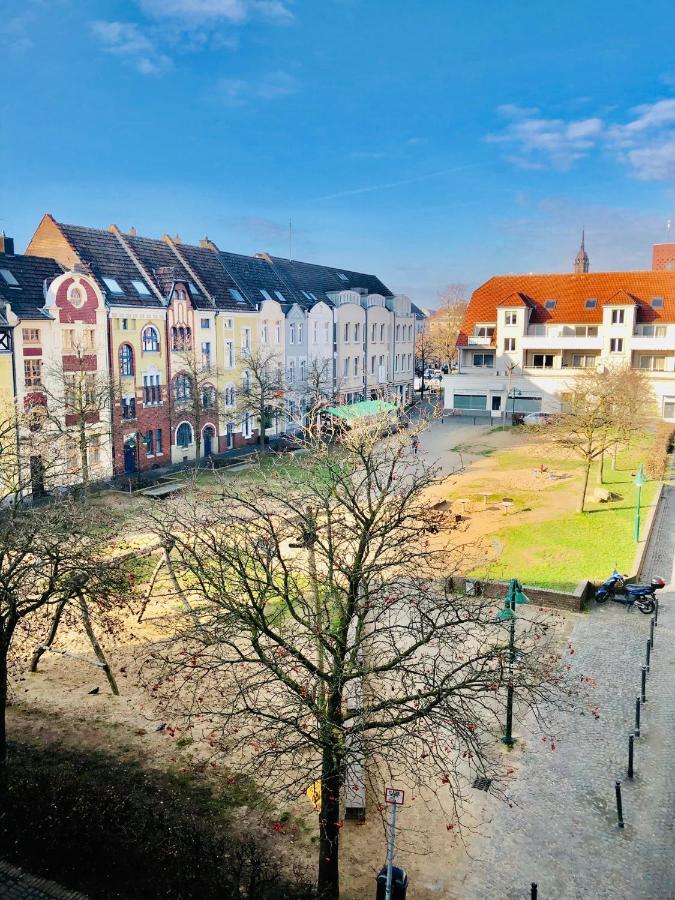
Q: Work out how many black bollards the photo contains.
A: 8